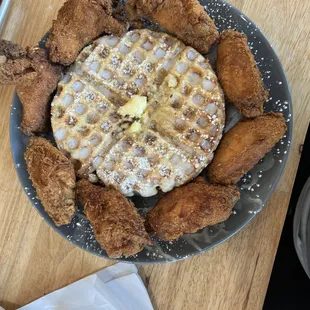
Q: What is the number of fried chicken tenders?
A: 8